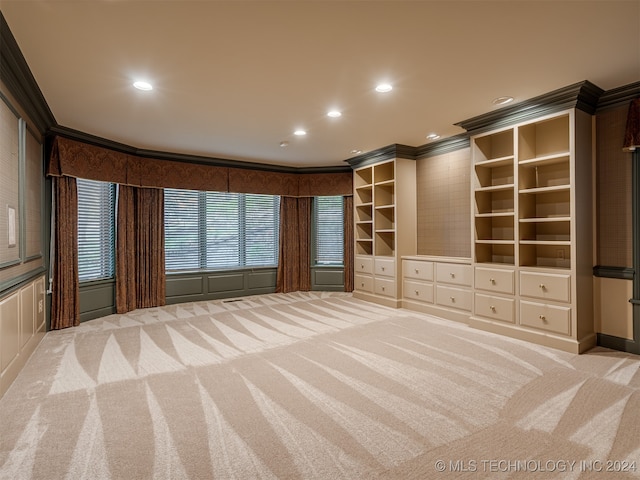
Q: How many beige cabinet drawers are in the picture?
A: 12